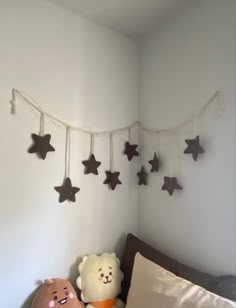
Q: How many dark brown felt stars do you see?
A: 9